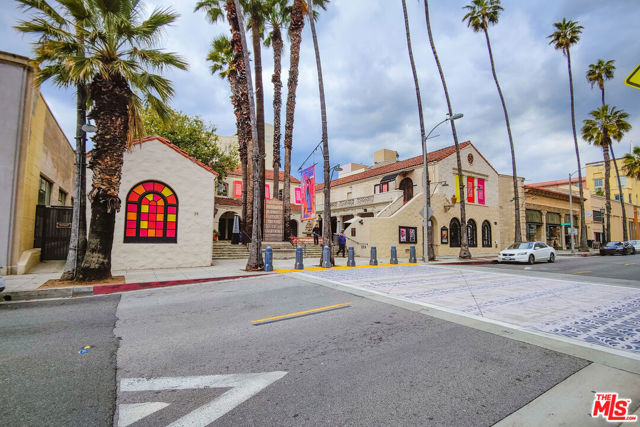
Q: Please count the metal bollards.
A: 7